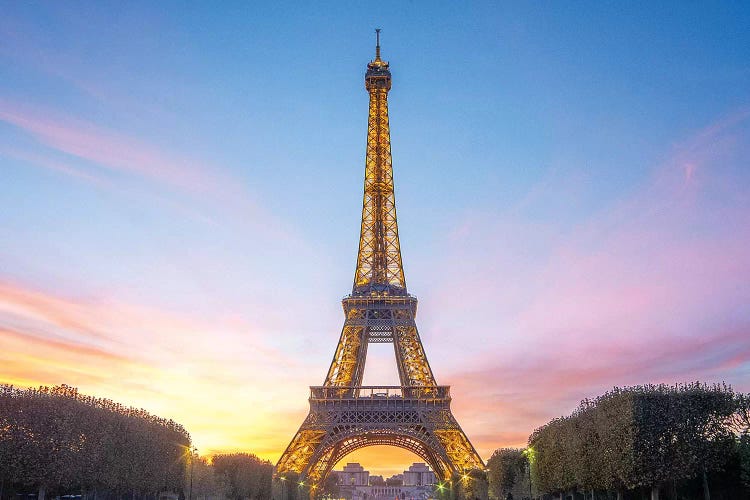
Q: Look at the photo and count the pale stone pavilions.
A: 2